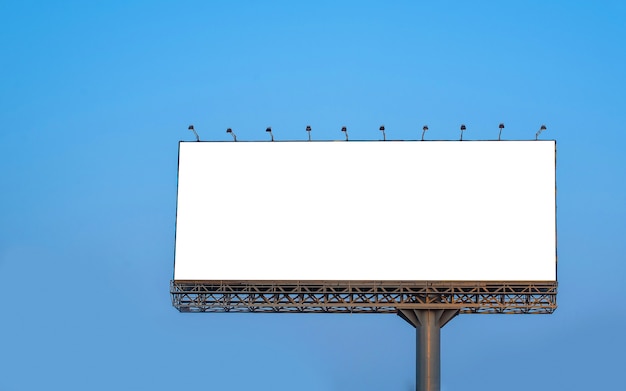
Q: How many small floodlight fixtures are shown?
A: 10